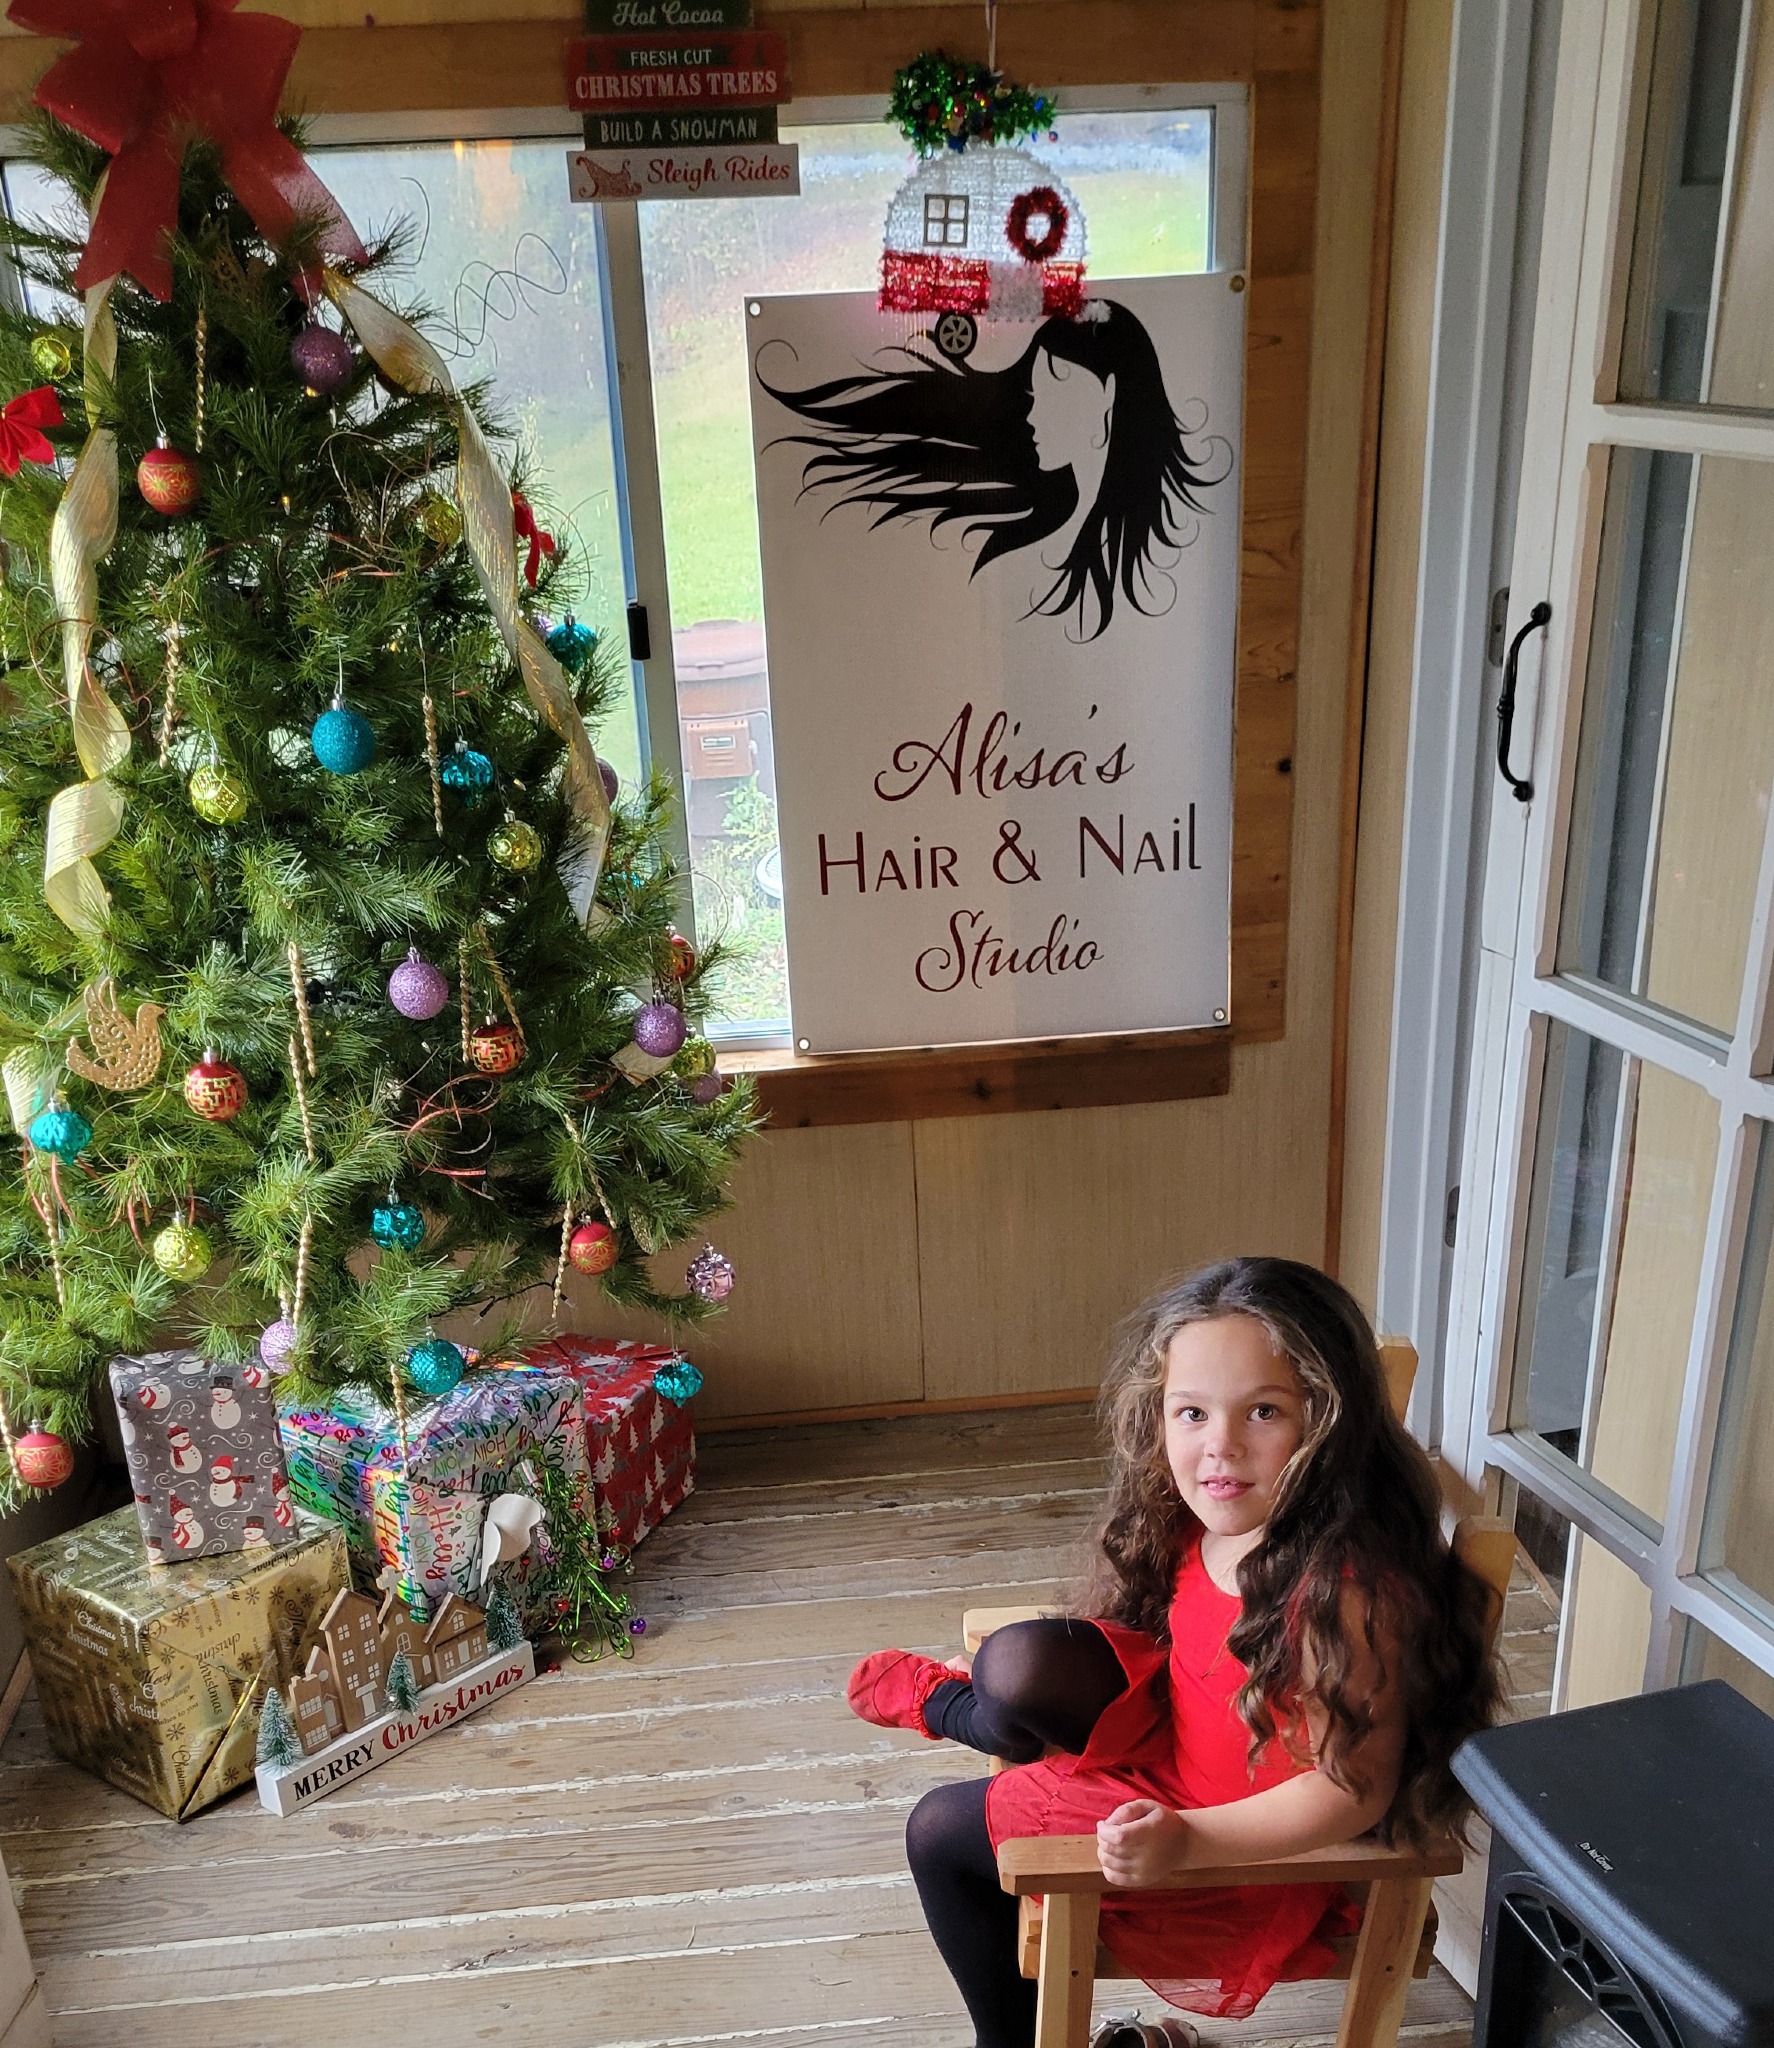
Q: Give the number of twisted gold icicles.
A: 13